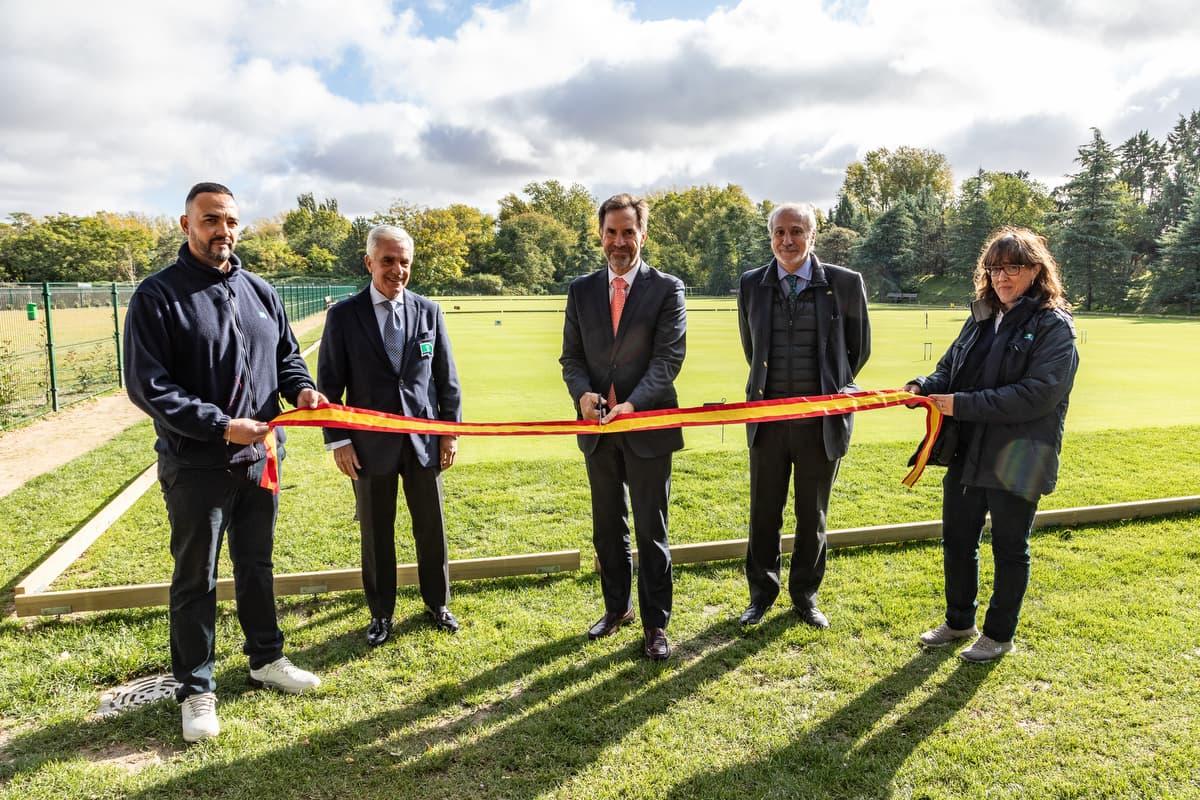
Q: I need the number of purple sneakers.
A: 0